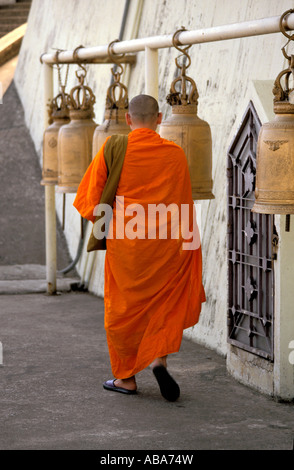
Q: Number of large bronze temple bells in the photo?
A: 5